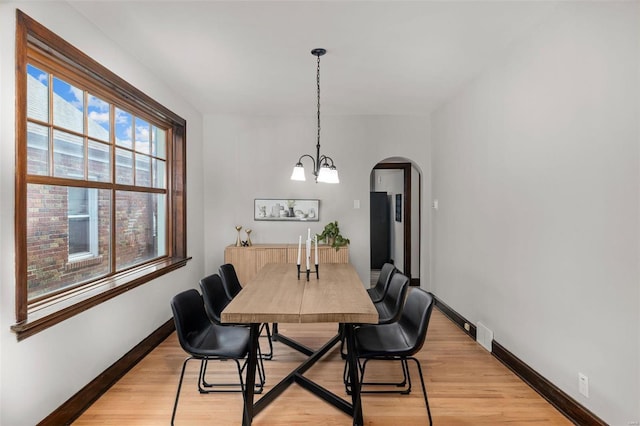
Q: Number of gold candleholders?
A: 2